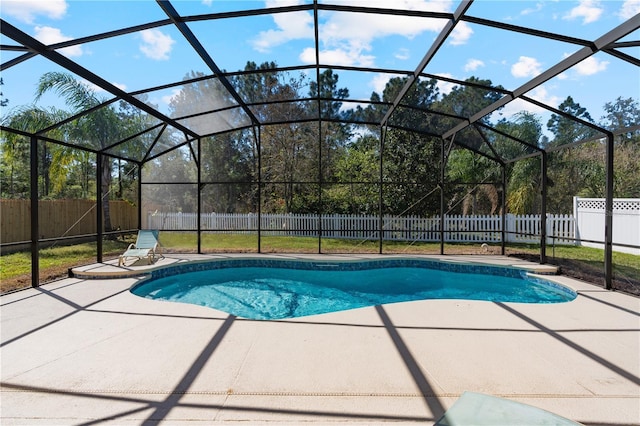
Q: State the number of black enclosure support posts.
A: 11